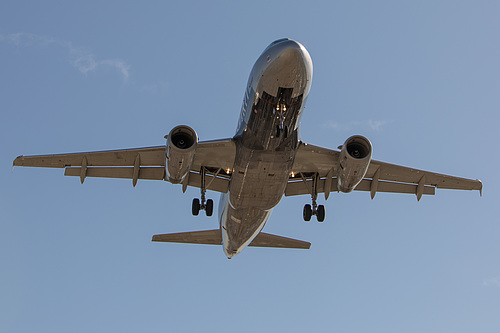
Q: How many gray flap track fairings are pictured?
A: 6